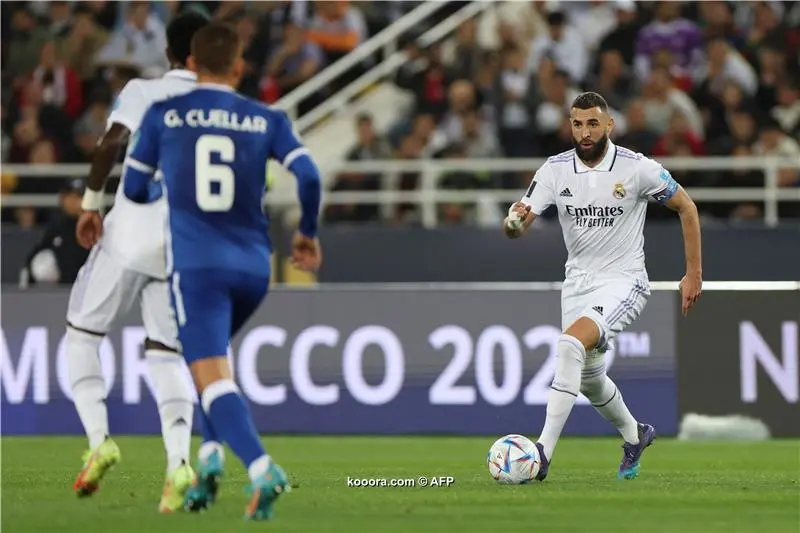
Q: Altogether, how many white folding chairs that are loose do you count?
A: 0